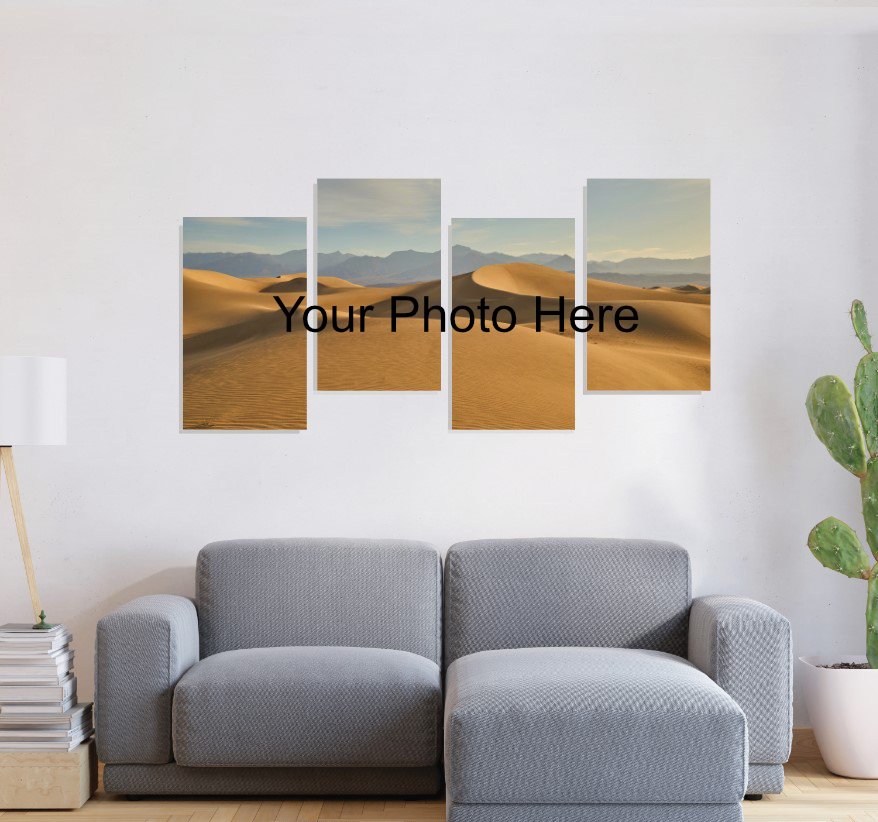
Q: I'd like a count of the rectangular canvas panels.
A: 4